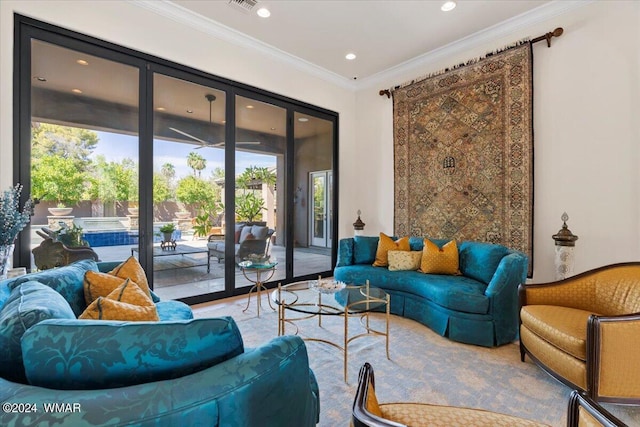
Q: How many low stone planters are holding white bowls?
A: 3